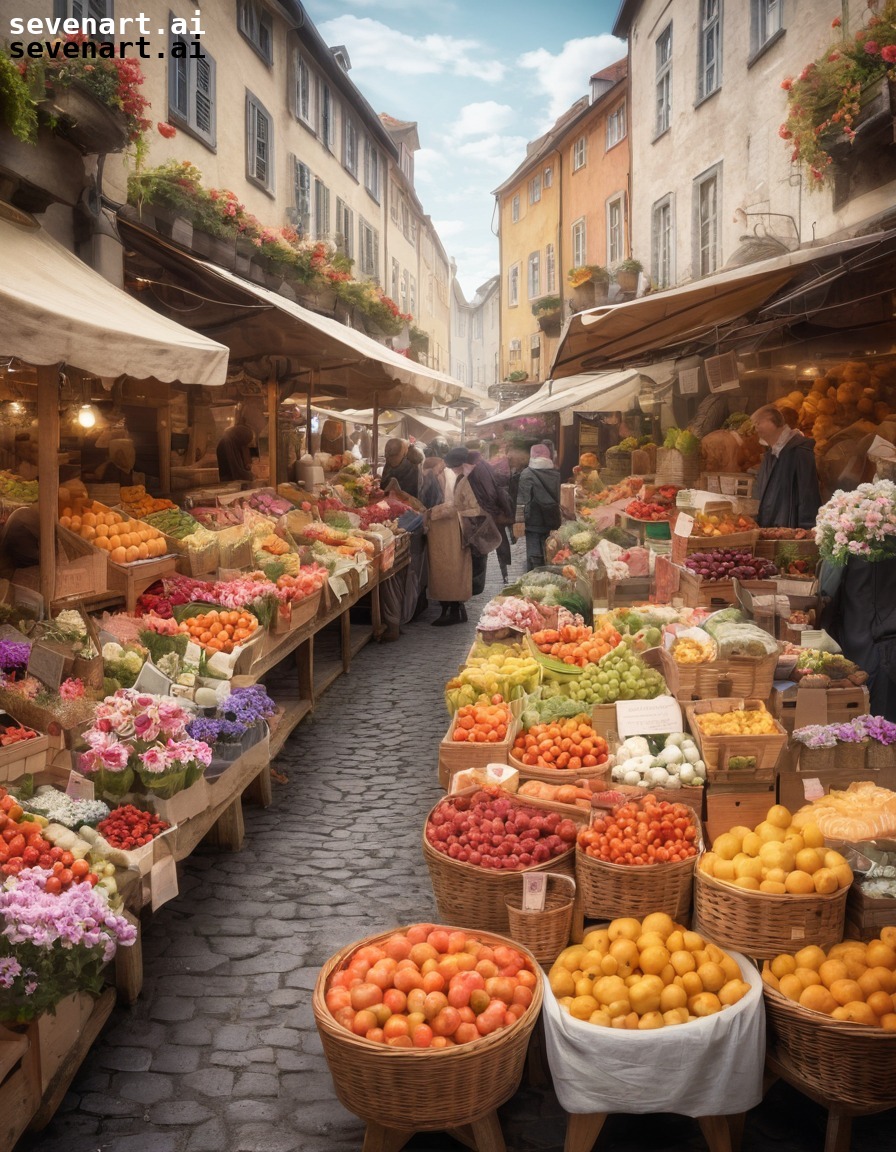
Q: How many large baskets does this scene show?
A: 6